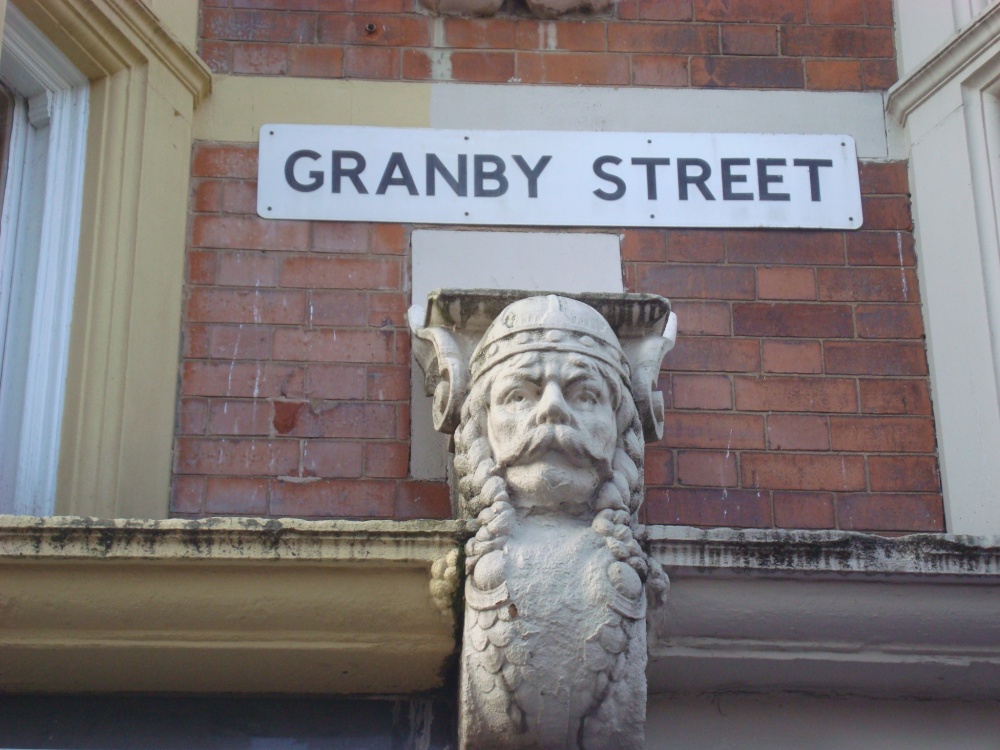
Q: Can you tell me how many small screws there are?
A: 8